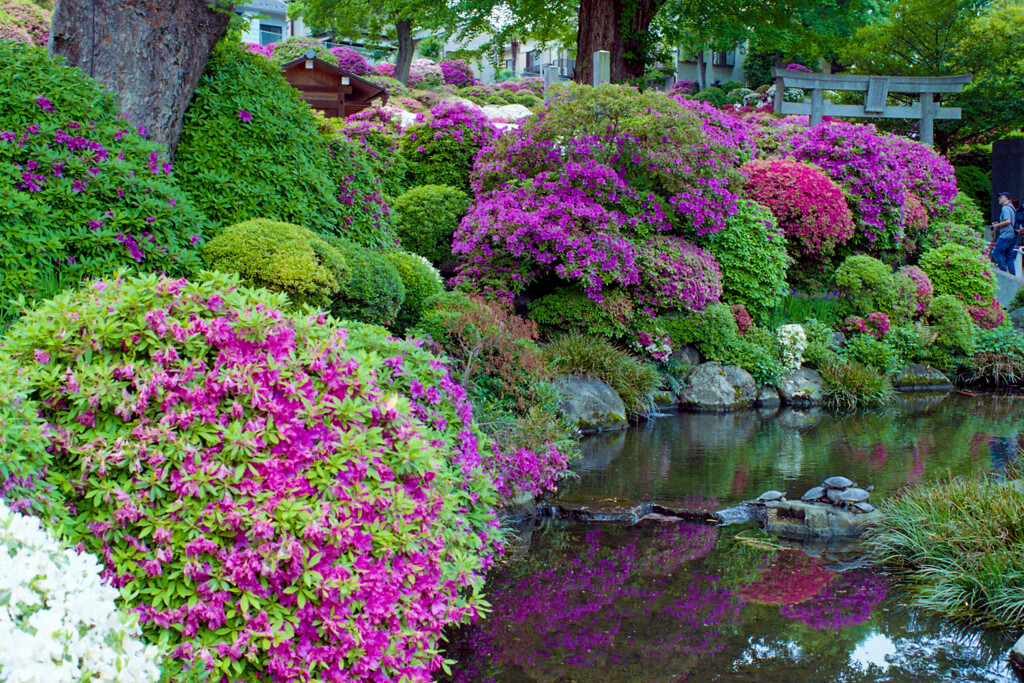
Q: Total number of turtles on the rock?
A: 5